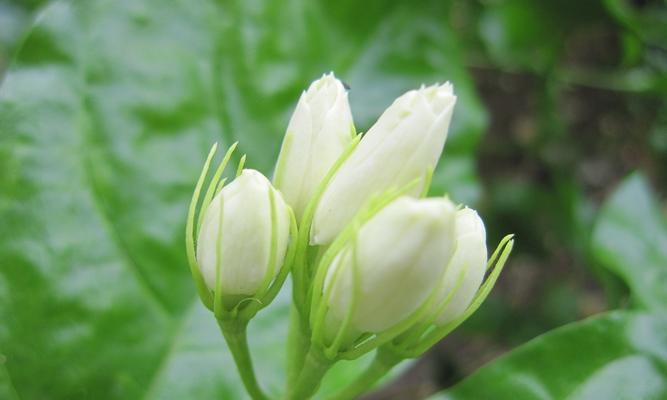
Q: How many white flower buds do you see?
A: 5